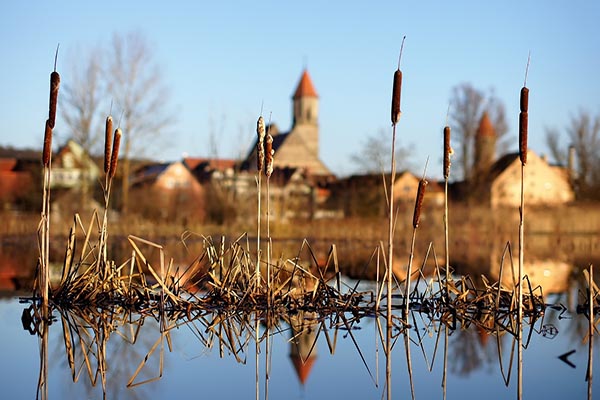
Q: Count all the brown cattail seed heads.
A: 10